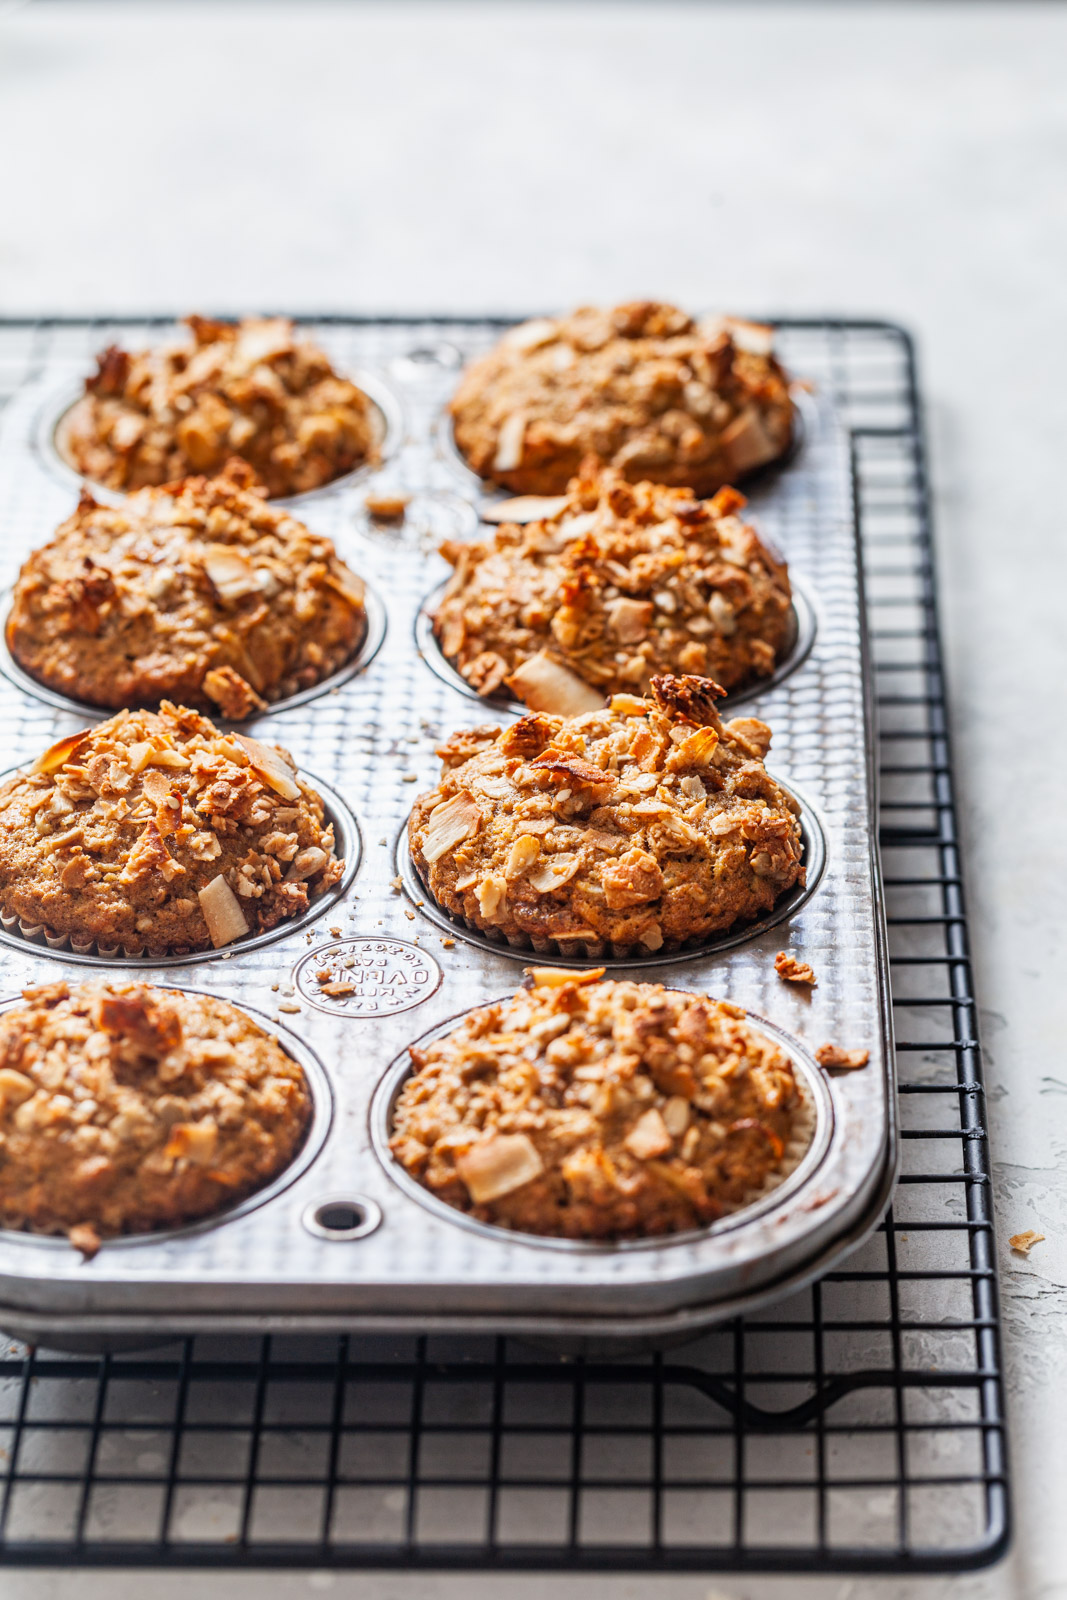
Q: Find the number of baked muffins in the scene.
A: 8